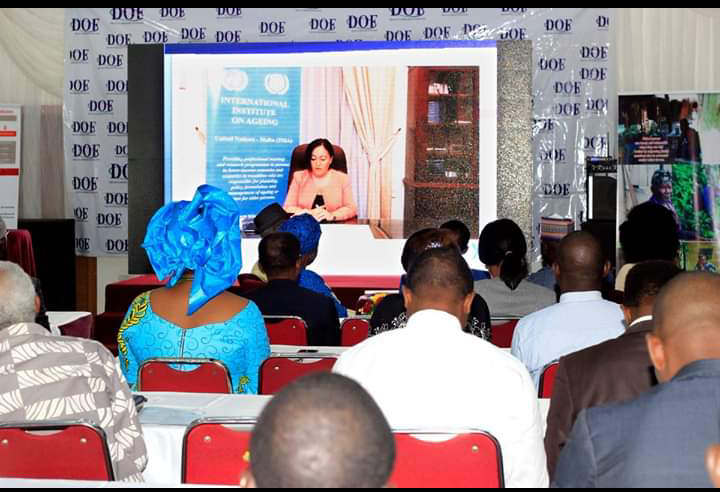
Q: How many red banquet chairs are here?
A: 9